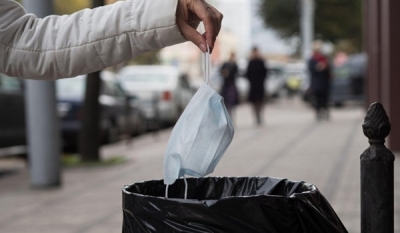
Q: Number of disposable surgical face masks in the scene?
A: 1